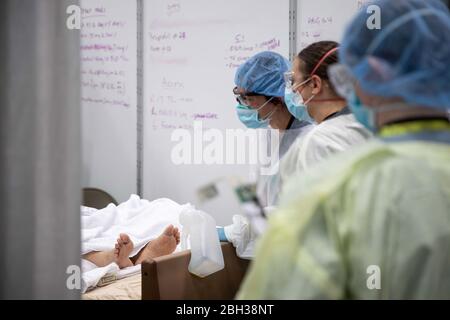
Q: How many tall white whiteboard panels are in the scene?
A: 3